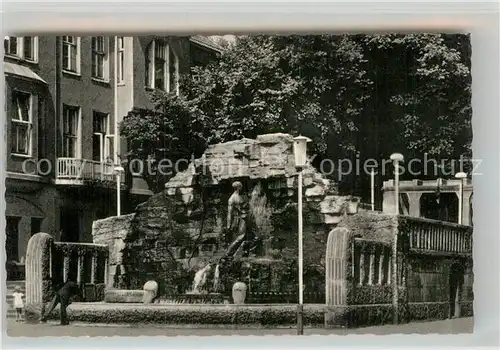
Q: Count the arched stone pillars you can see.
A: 2